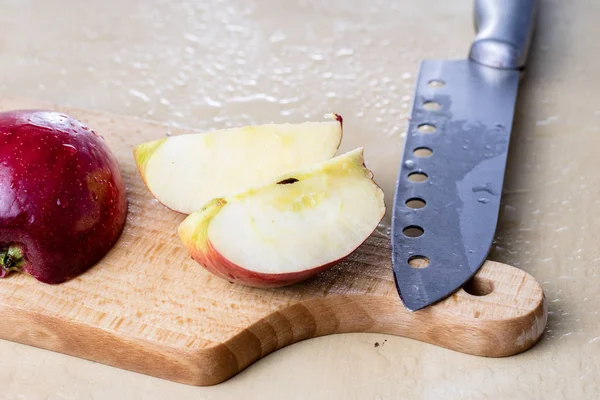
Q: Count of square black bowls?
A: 0